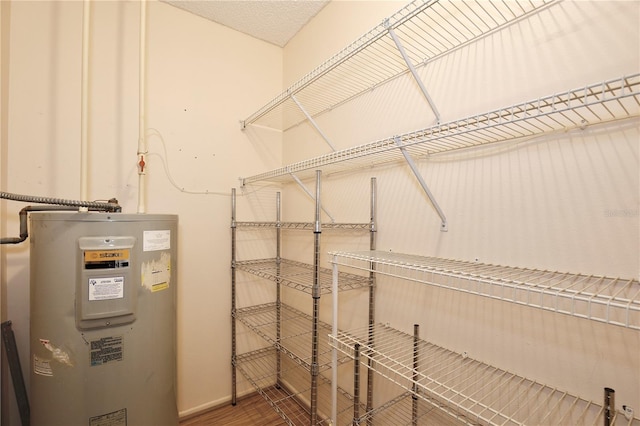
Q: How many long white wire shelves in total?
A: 4